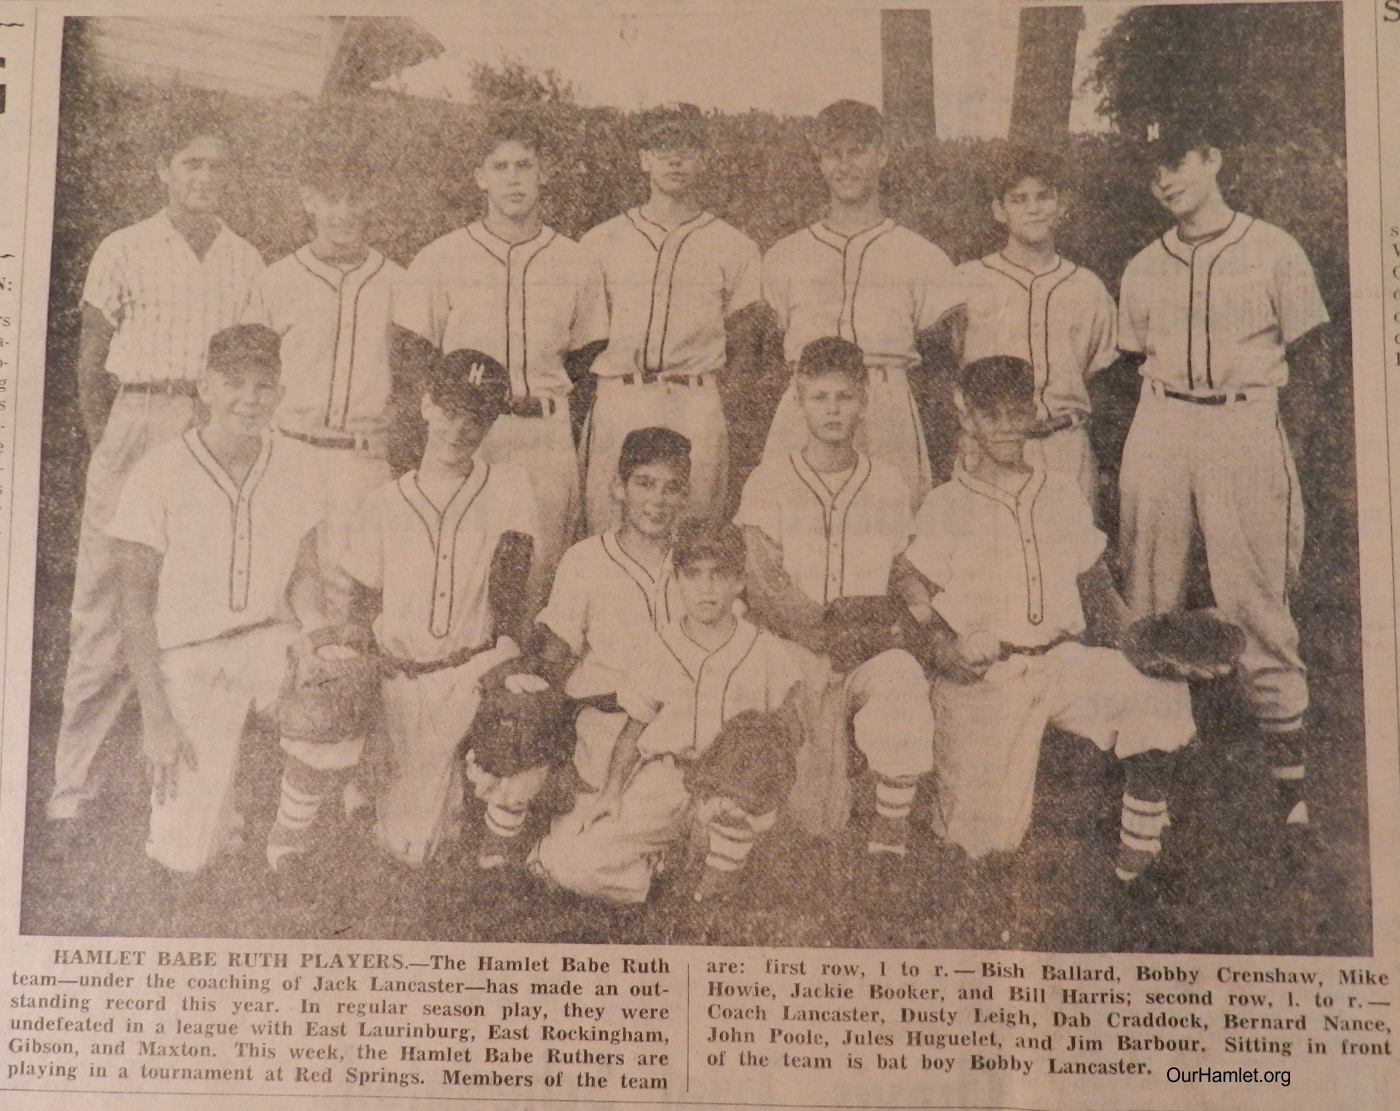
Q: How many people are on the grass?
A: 13